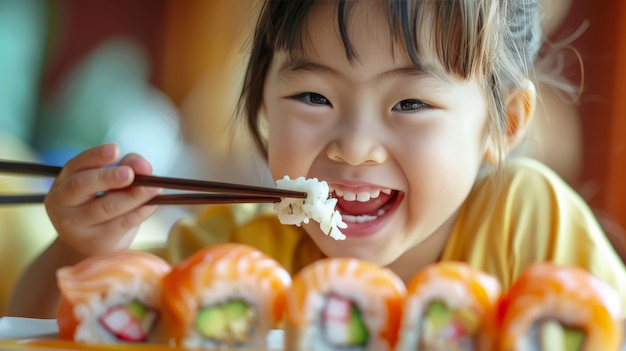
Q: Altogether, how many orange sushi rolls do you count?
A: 5